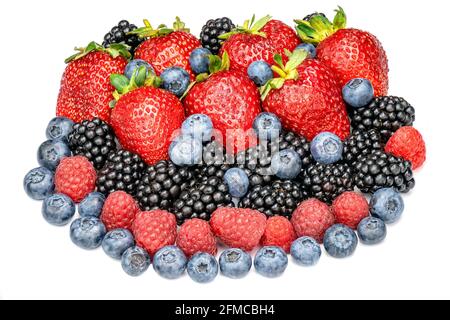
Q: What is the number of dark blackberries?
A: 15